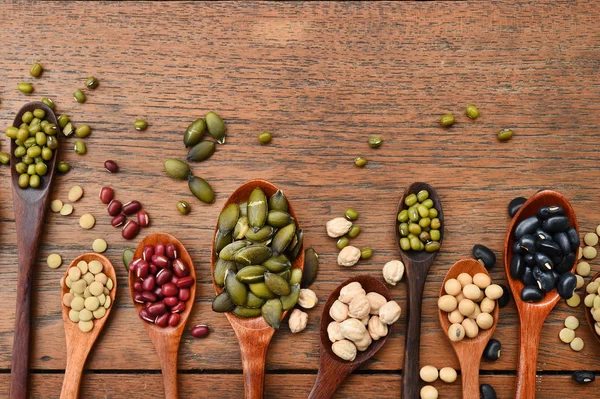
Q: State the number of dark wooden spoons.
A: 3